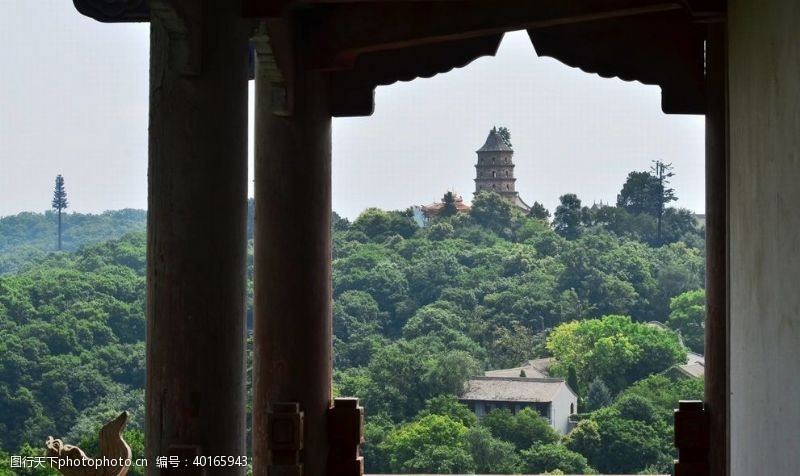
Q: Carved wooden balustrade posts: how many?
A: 3